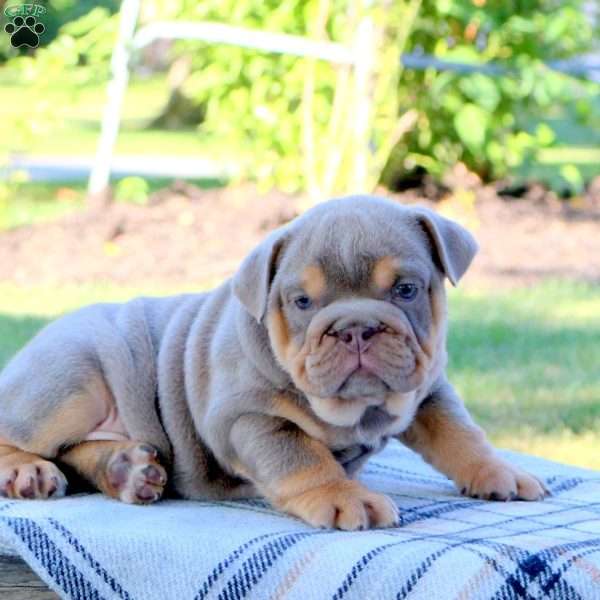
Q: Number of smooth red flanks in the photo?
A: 0